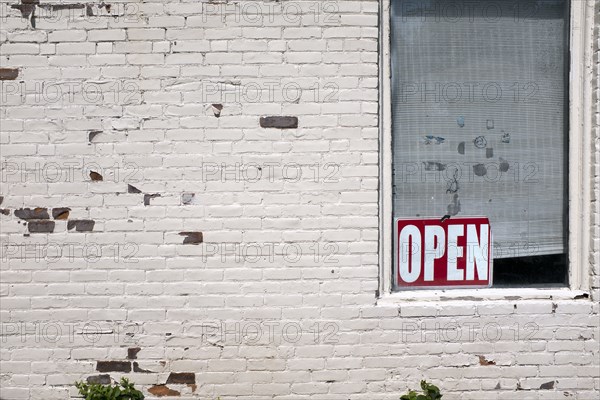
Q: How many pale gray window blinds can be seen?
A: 1